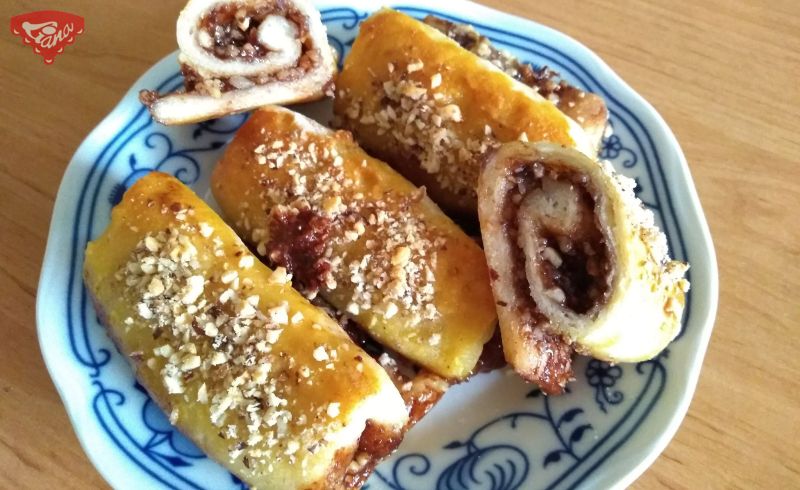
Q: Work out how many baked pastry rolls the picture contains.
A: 5